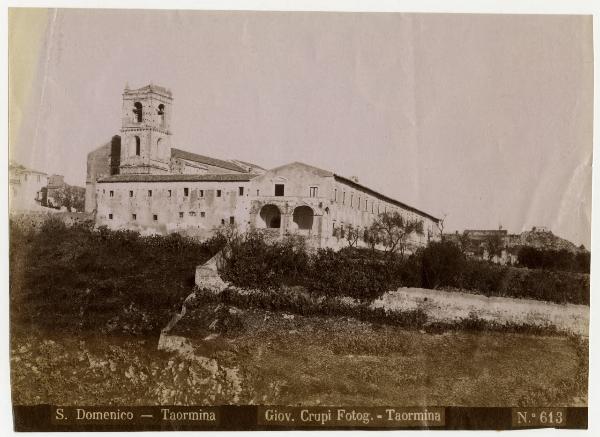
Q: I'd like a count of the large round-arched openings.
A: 2